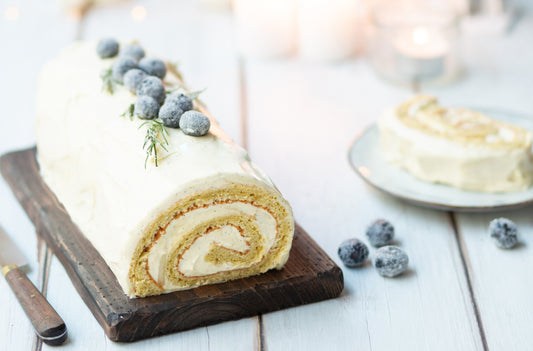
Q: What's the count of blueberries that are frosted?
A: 14